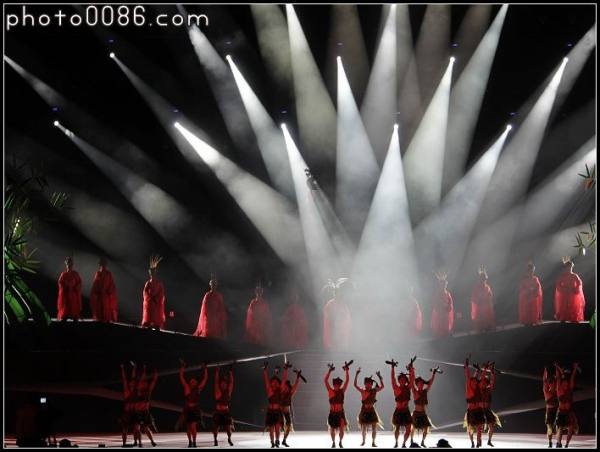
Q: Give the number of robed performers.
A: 12